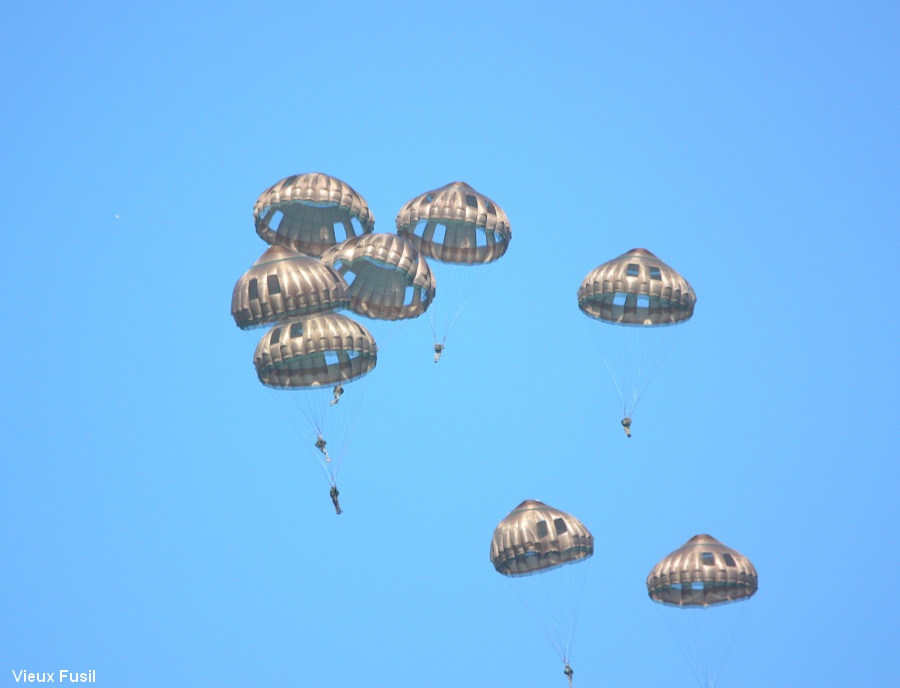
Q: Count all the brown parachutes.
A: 8